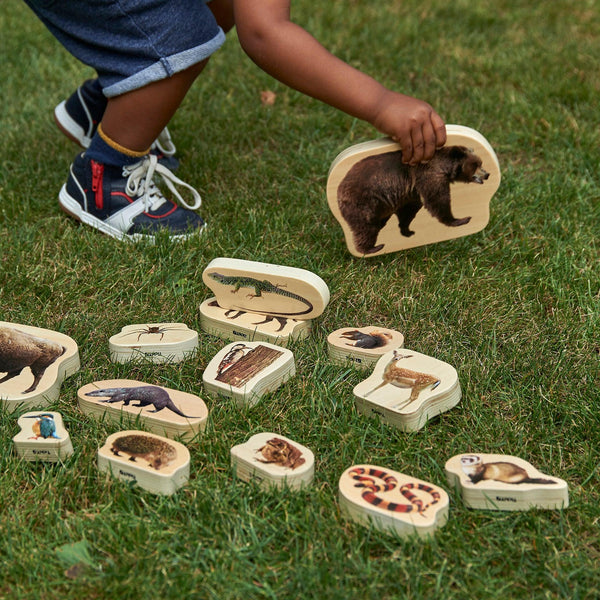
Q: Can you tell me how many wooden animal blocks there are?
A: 14